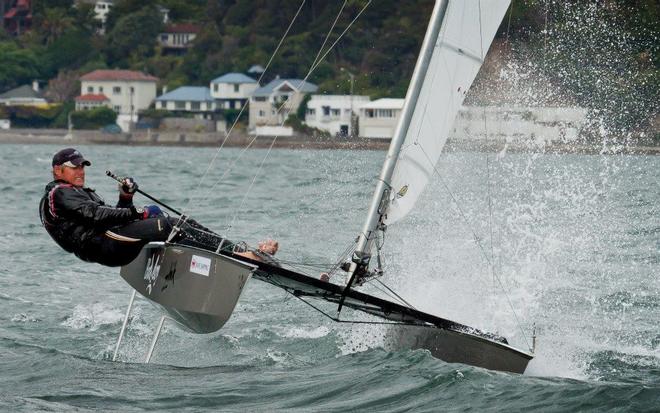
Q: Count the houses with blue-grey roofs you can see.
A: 3